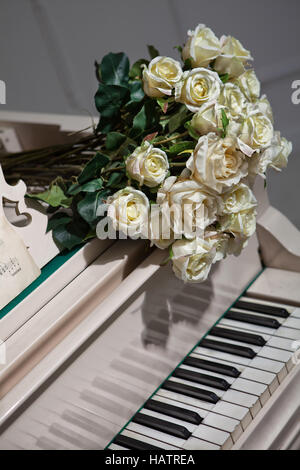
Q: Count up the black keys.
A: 10